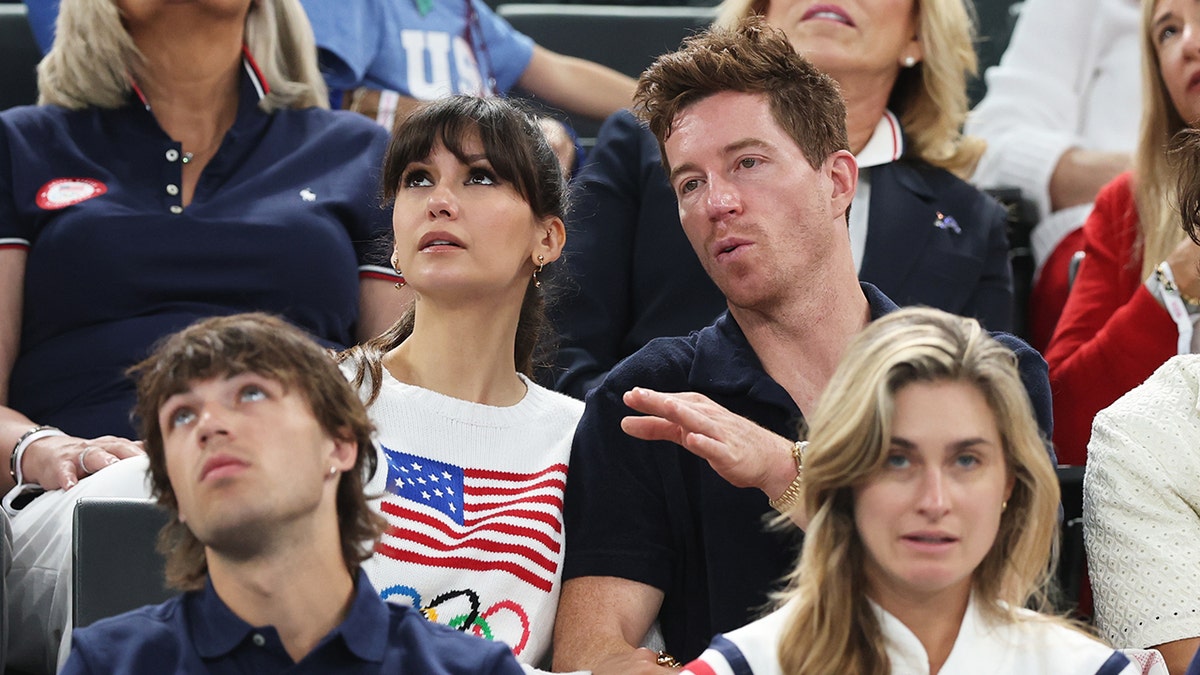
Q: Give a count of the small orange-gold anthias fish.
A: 0